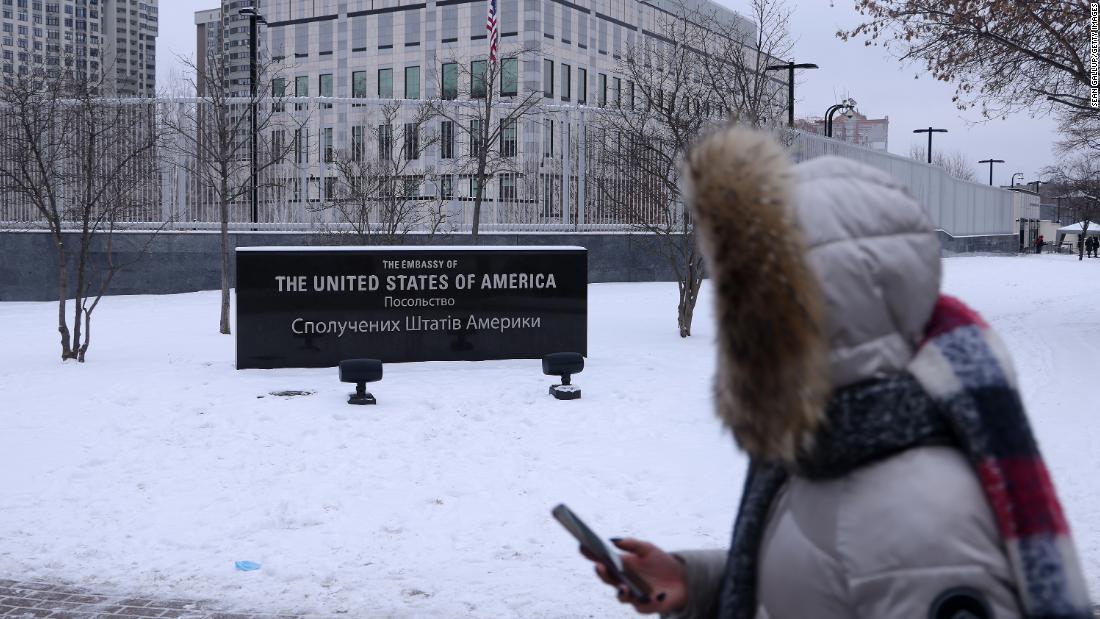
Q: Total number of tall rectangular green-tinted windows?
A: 9